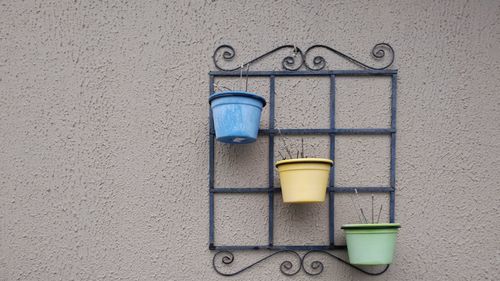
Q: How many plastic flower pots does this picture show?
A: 3